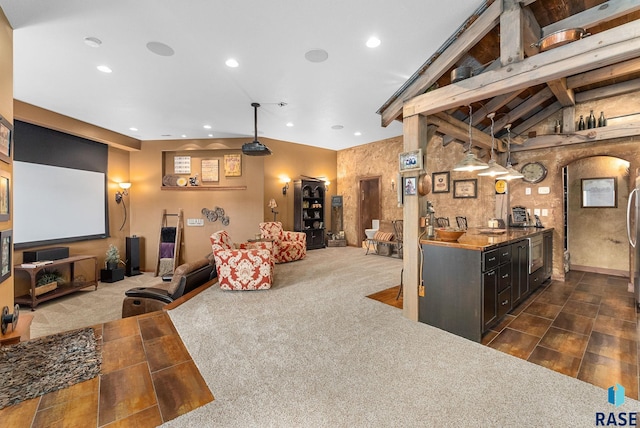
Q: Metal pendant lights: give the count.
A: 3